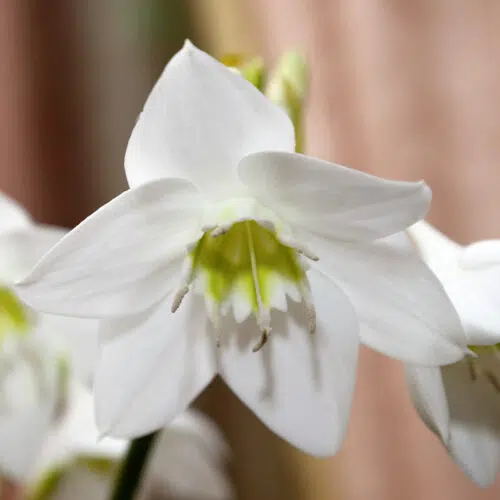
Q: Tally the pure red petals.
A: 0